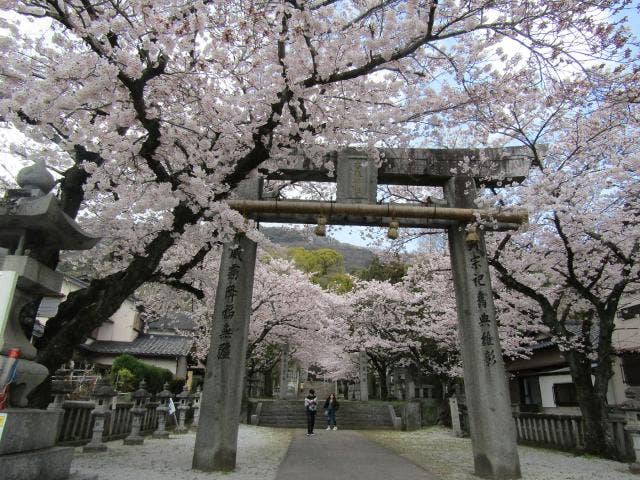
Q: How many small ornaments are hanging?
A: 3